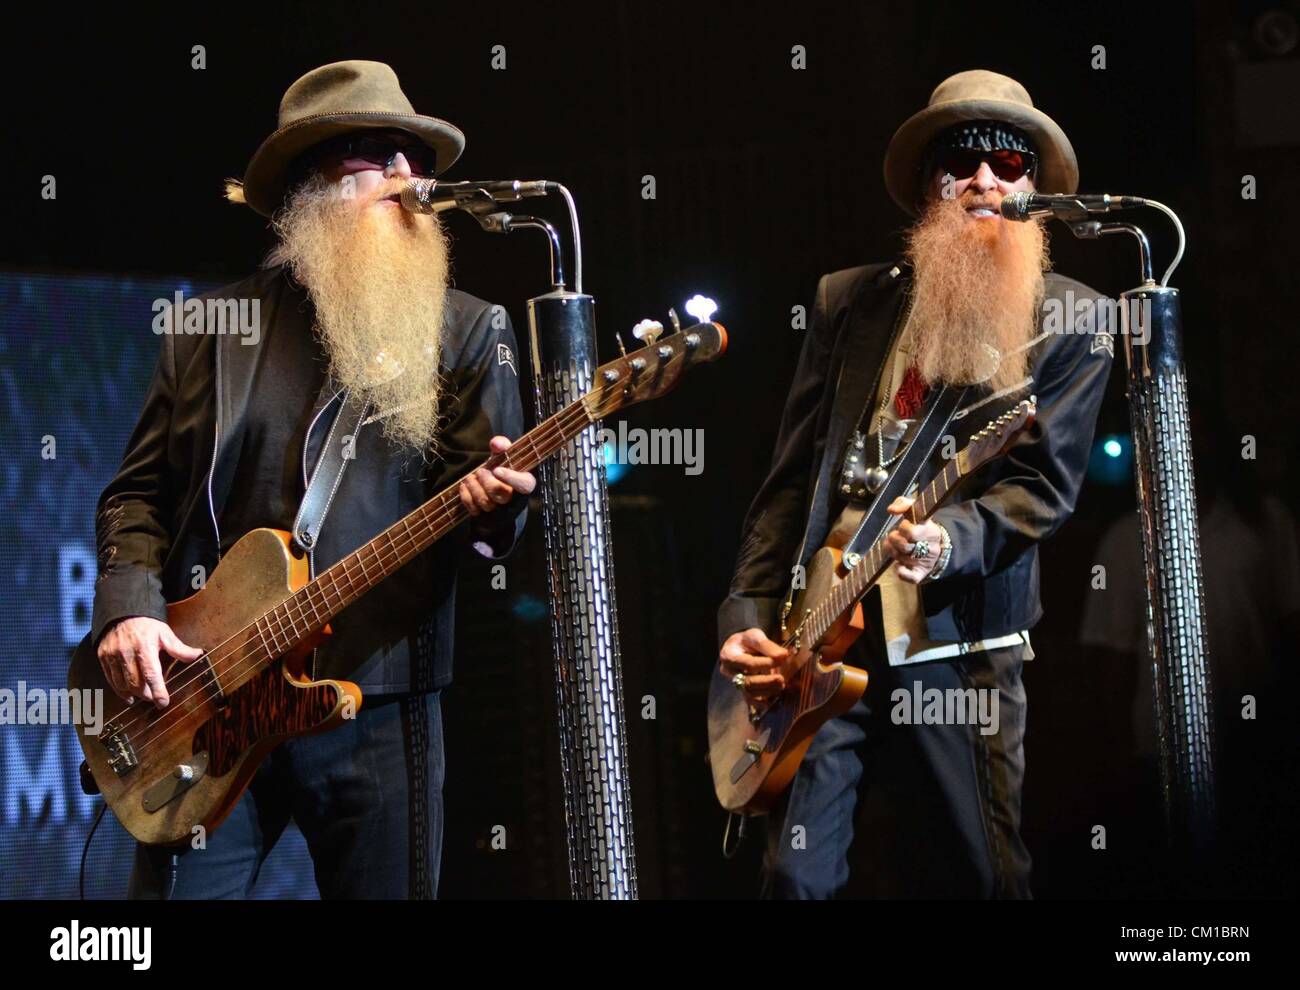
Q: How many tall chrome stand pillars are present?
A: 2